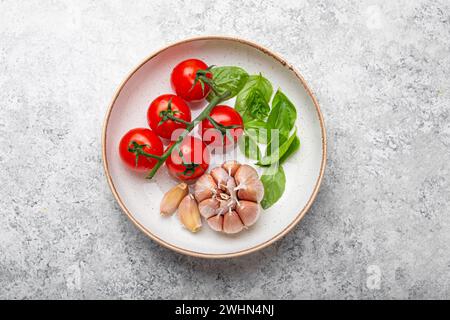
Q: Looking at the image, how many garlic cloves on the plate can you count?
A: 2